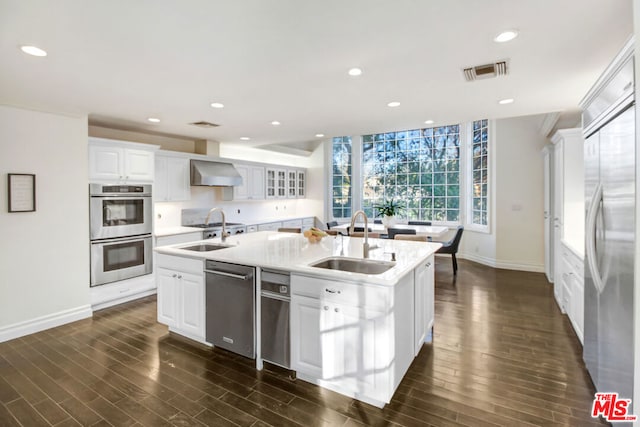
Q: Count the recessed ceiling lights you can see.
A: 11